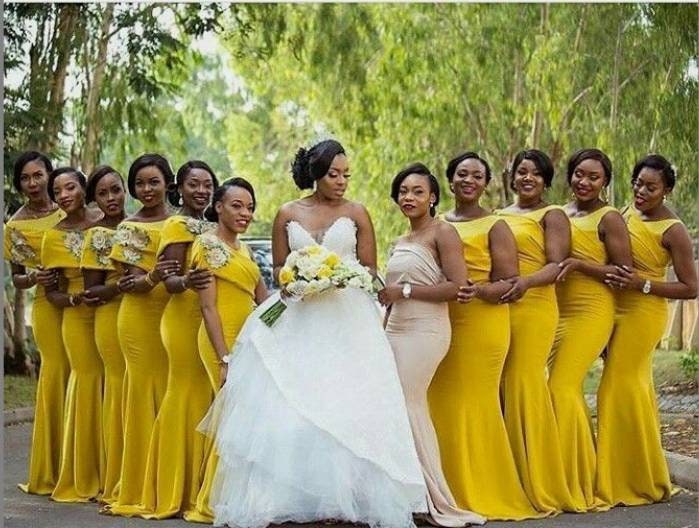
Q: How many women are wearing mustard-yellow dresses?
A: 10